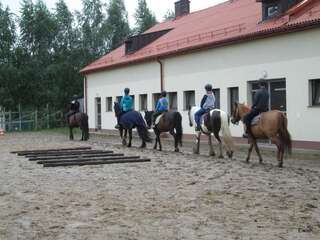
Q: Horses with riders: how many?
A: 5